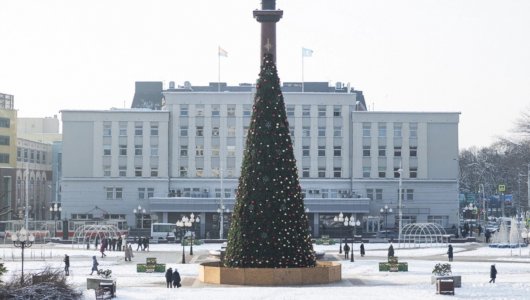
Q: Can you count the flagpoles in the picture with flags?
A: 2